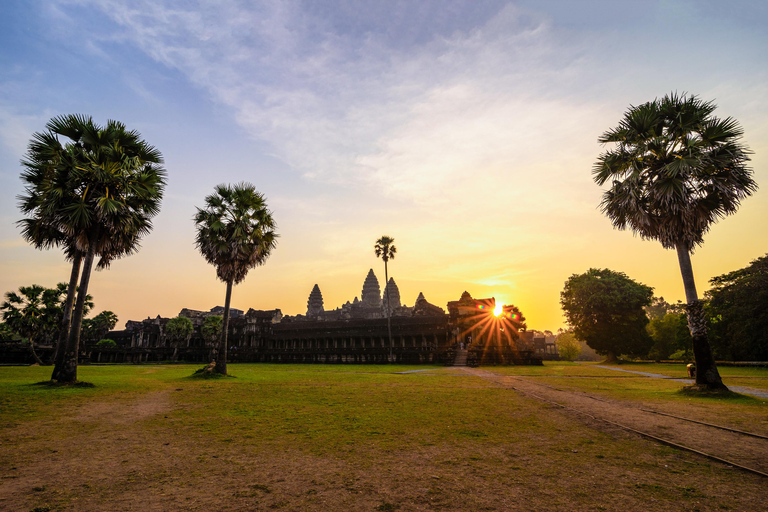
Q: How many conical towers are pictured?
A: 3